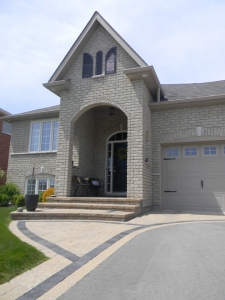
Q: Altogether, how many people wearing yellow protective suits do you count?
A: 0